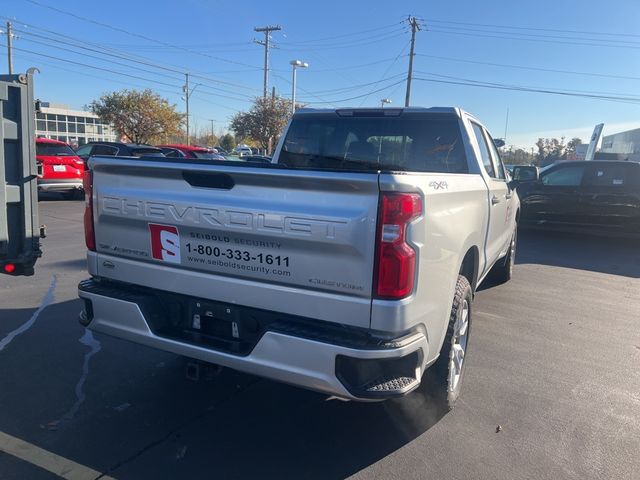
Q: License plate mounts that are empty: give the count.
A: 1